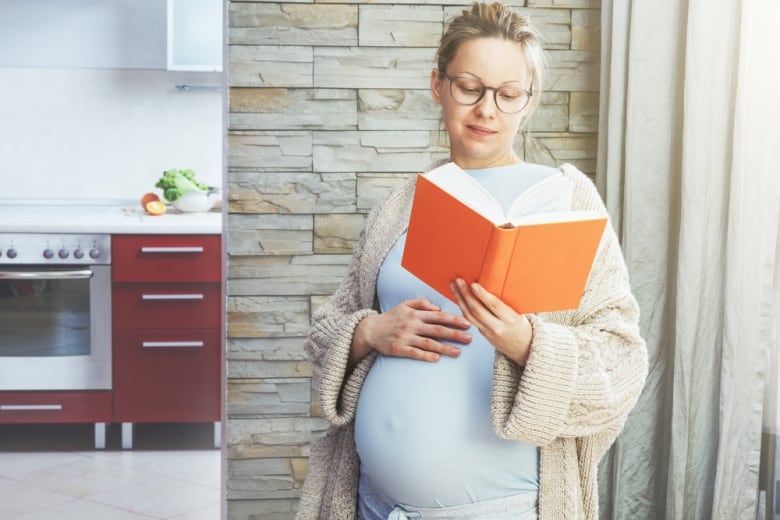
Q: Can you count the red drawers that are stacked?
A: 3